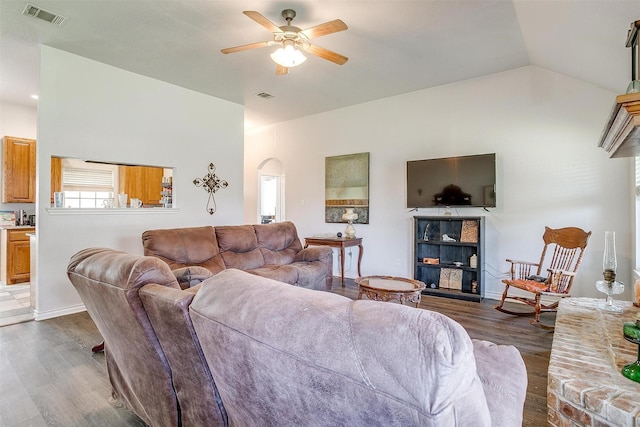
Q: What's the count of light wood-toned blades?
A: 5